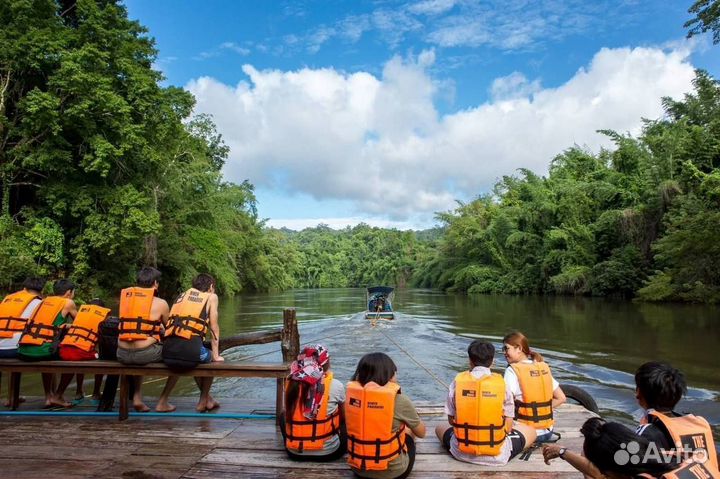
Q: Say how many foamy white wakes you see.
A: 1